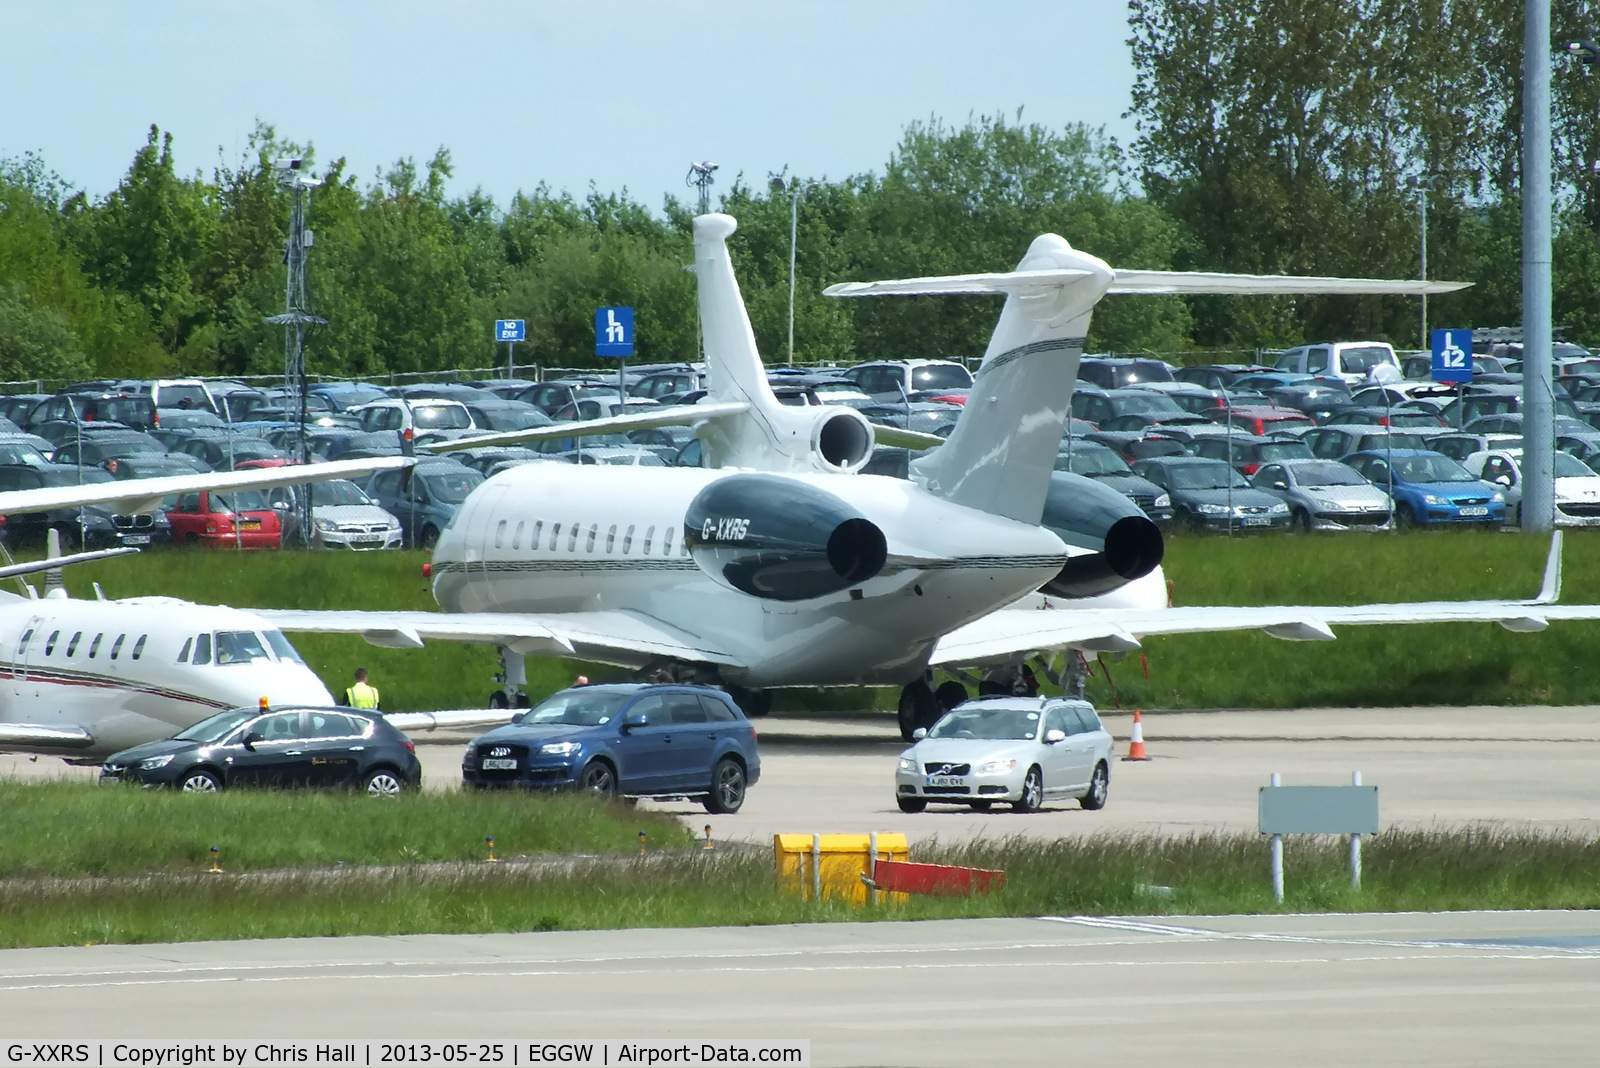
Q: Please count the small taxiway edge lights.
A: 4